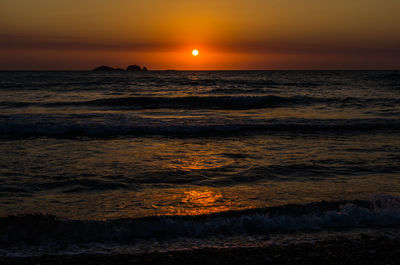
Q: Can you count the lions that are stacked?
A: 0